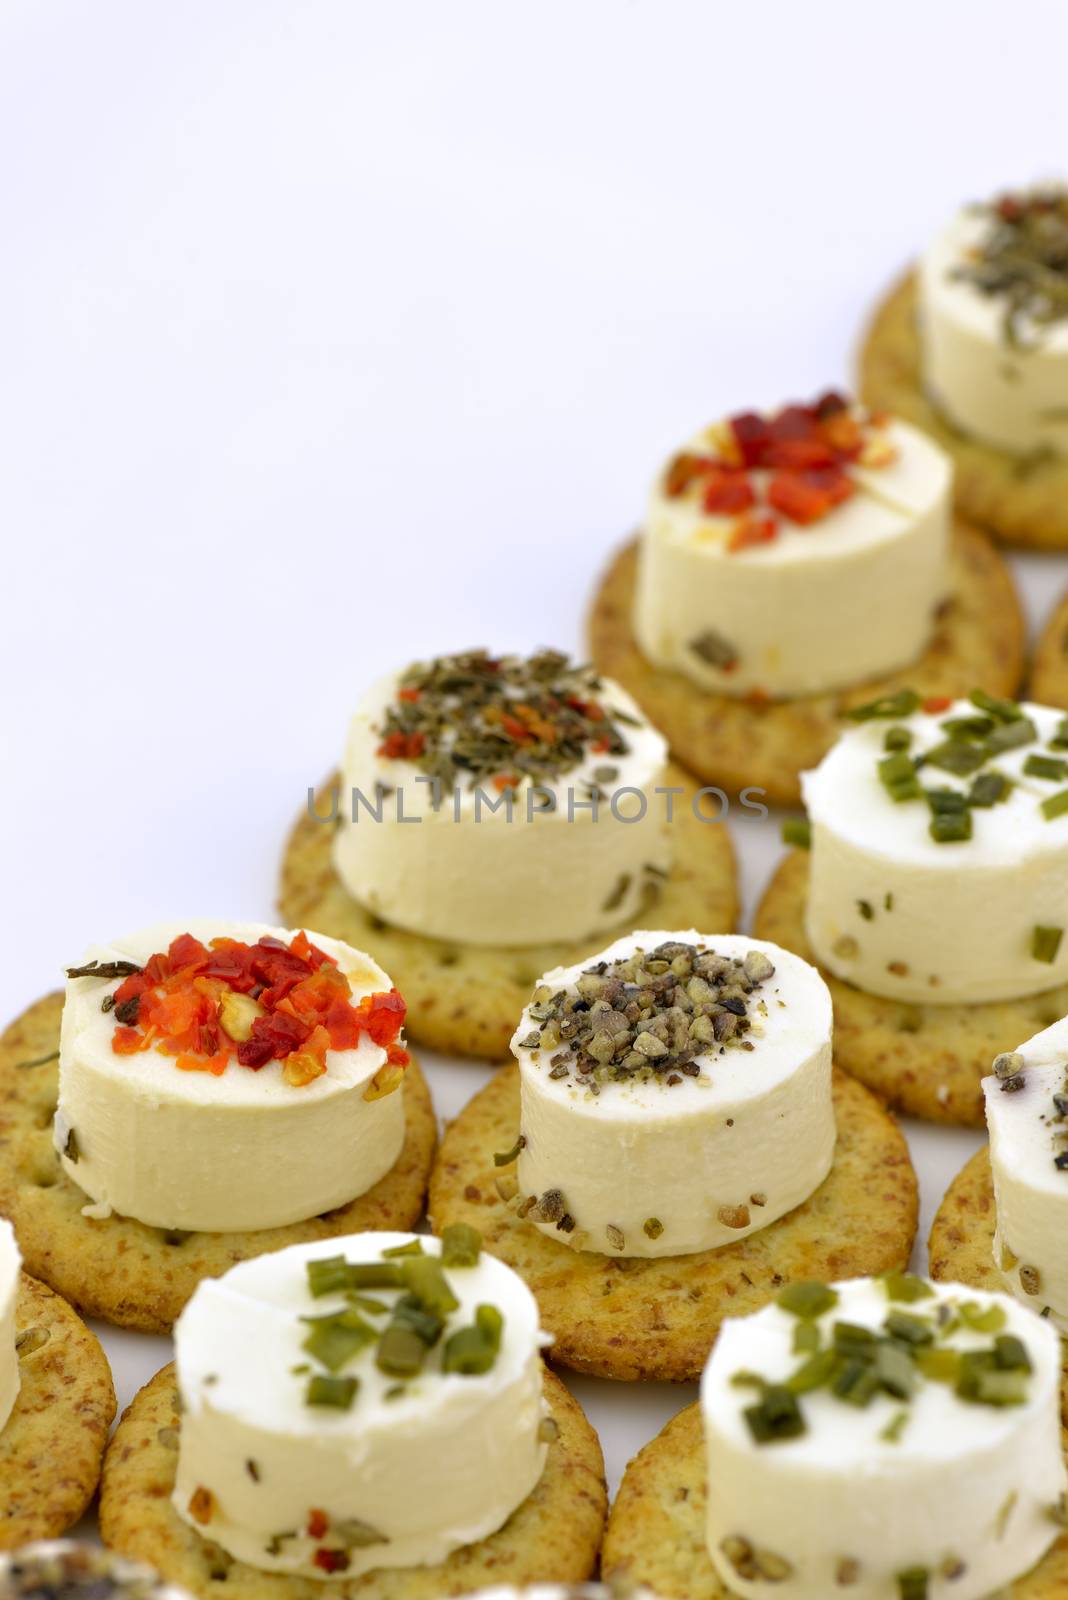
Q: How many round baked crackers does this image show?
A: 11